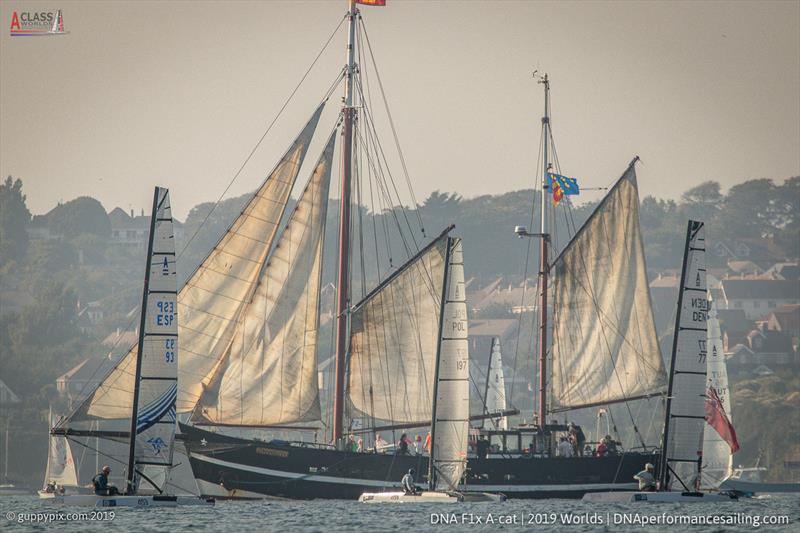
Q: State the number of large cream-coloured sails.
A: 4